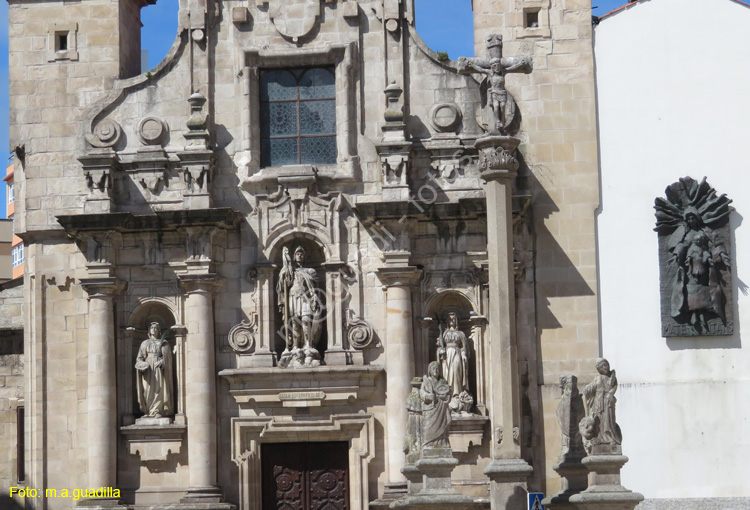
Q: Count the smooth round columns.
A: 3